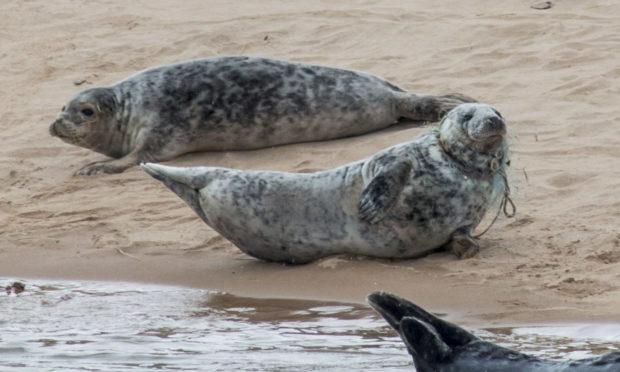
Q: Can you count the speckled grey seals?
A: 2